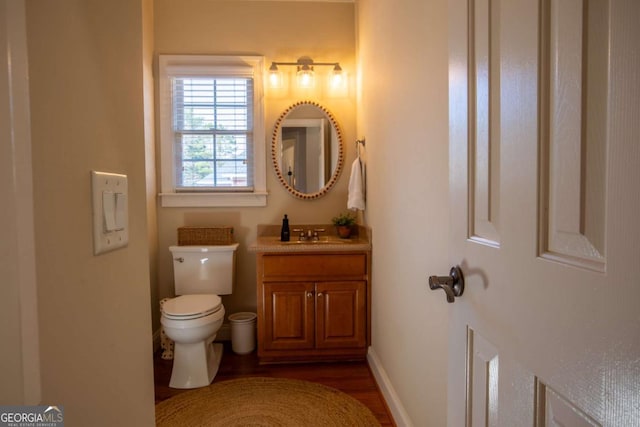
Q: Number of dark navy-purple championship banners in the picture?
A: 0